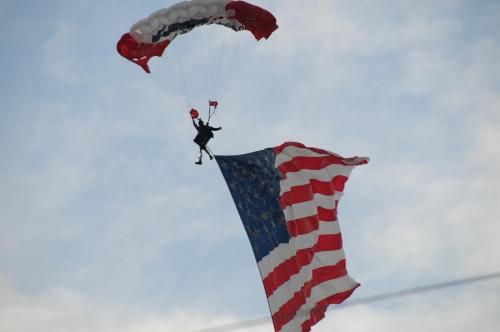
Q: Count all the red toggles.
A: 2